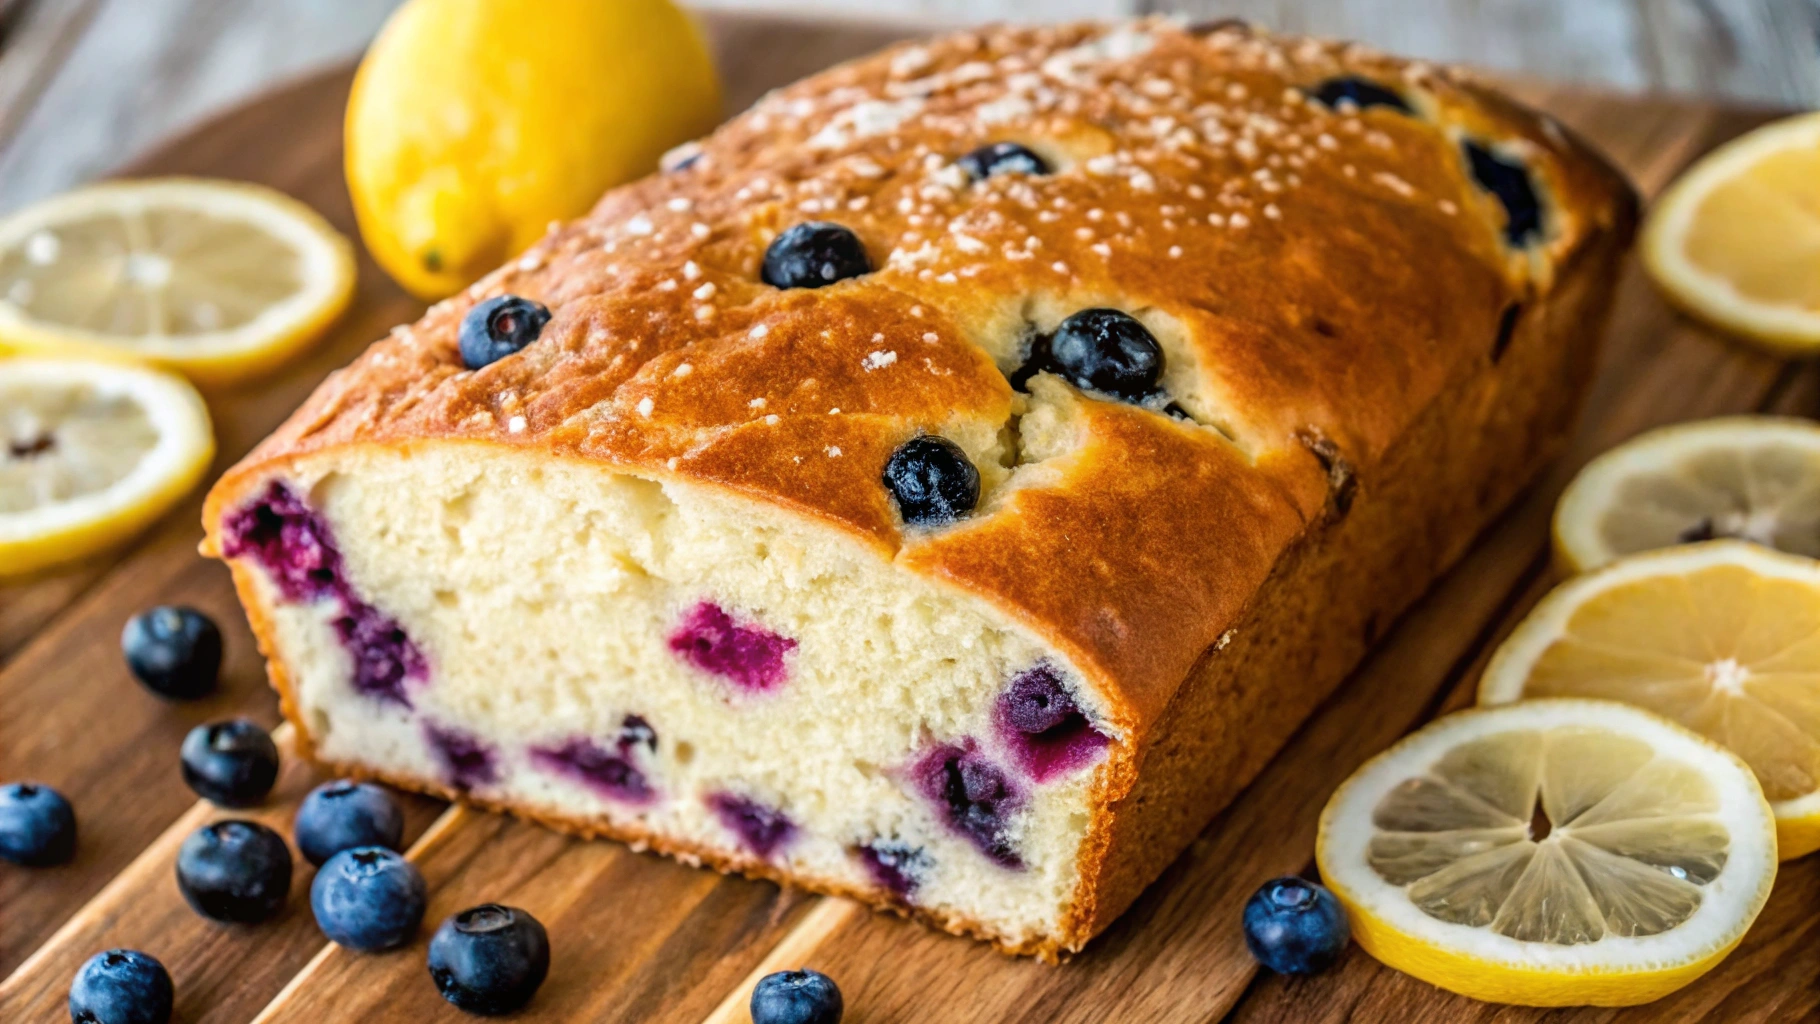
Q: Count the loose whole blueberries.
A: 10